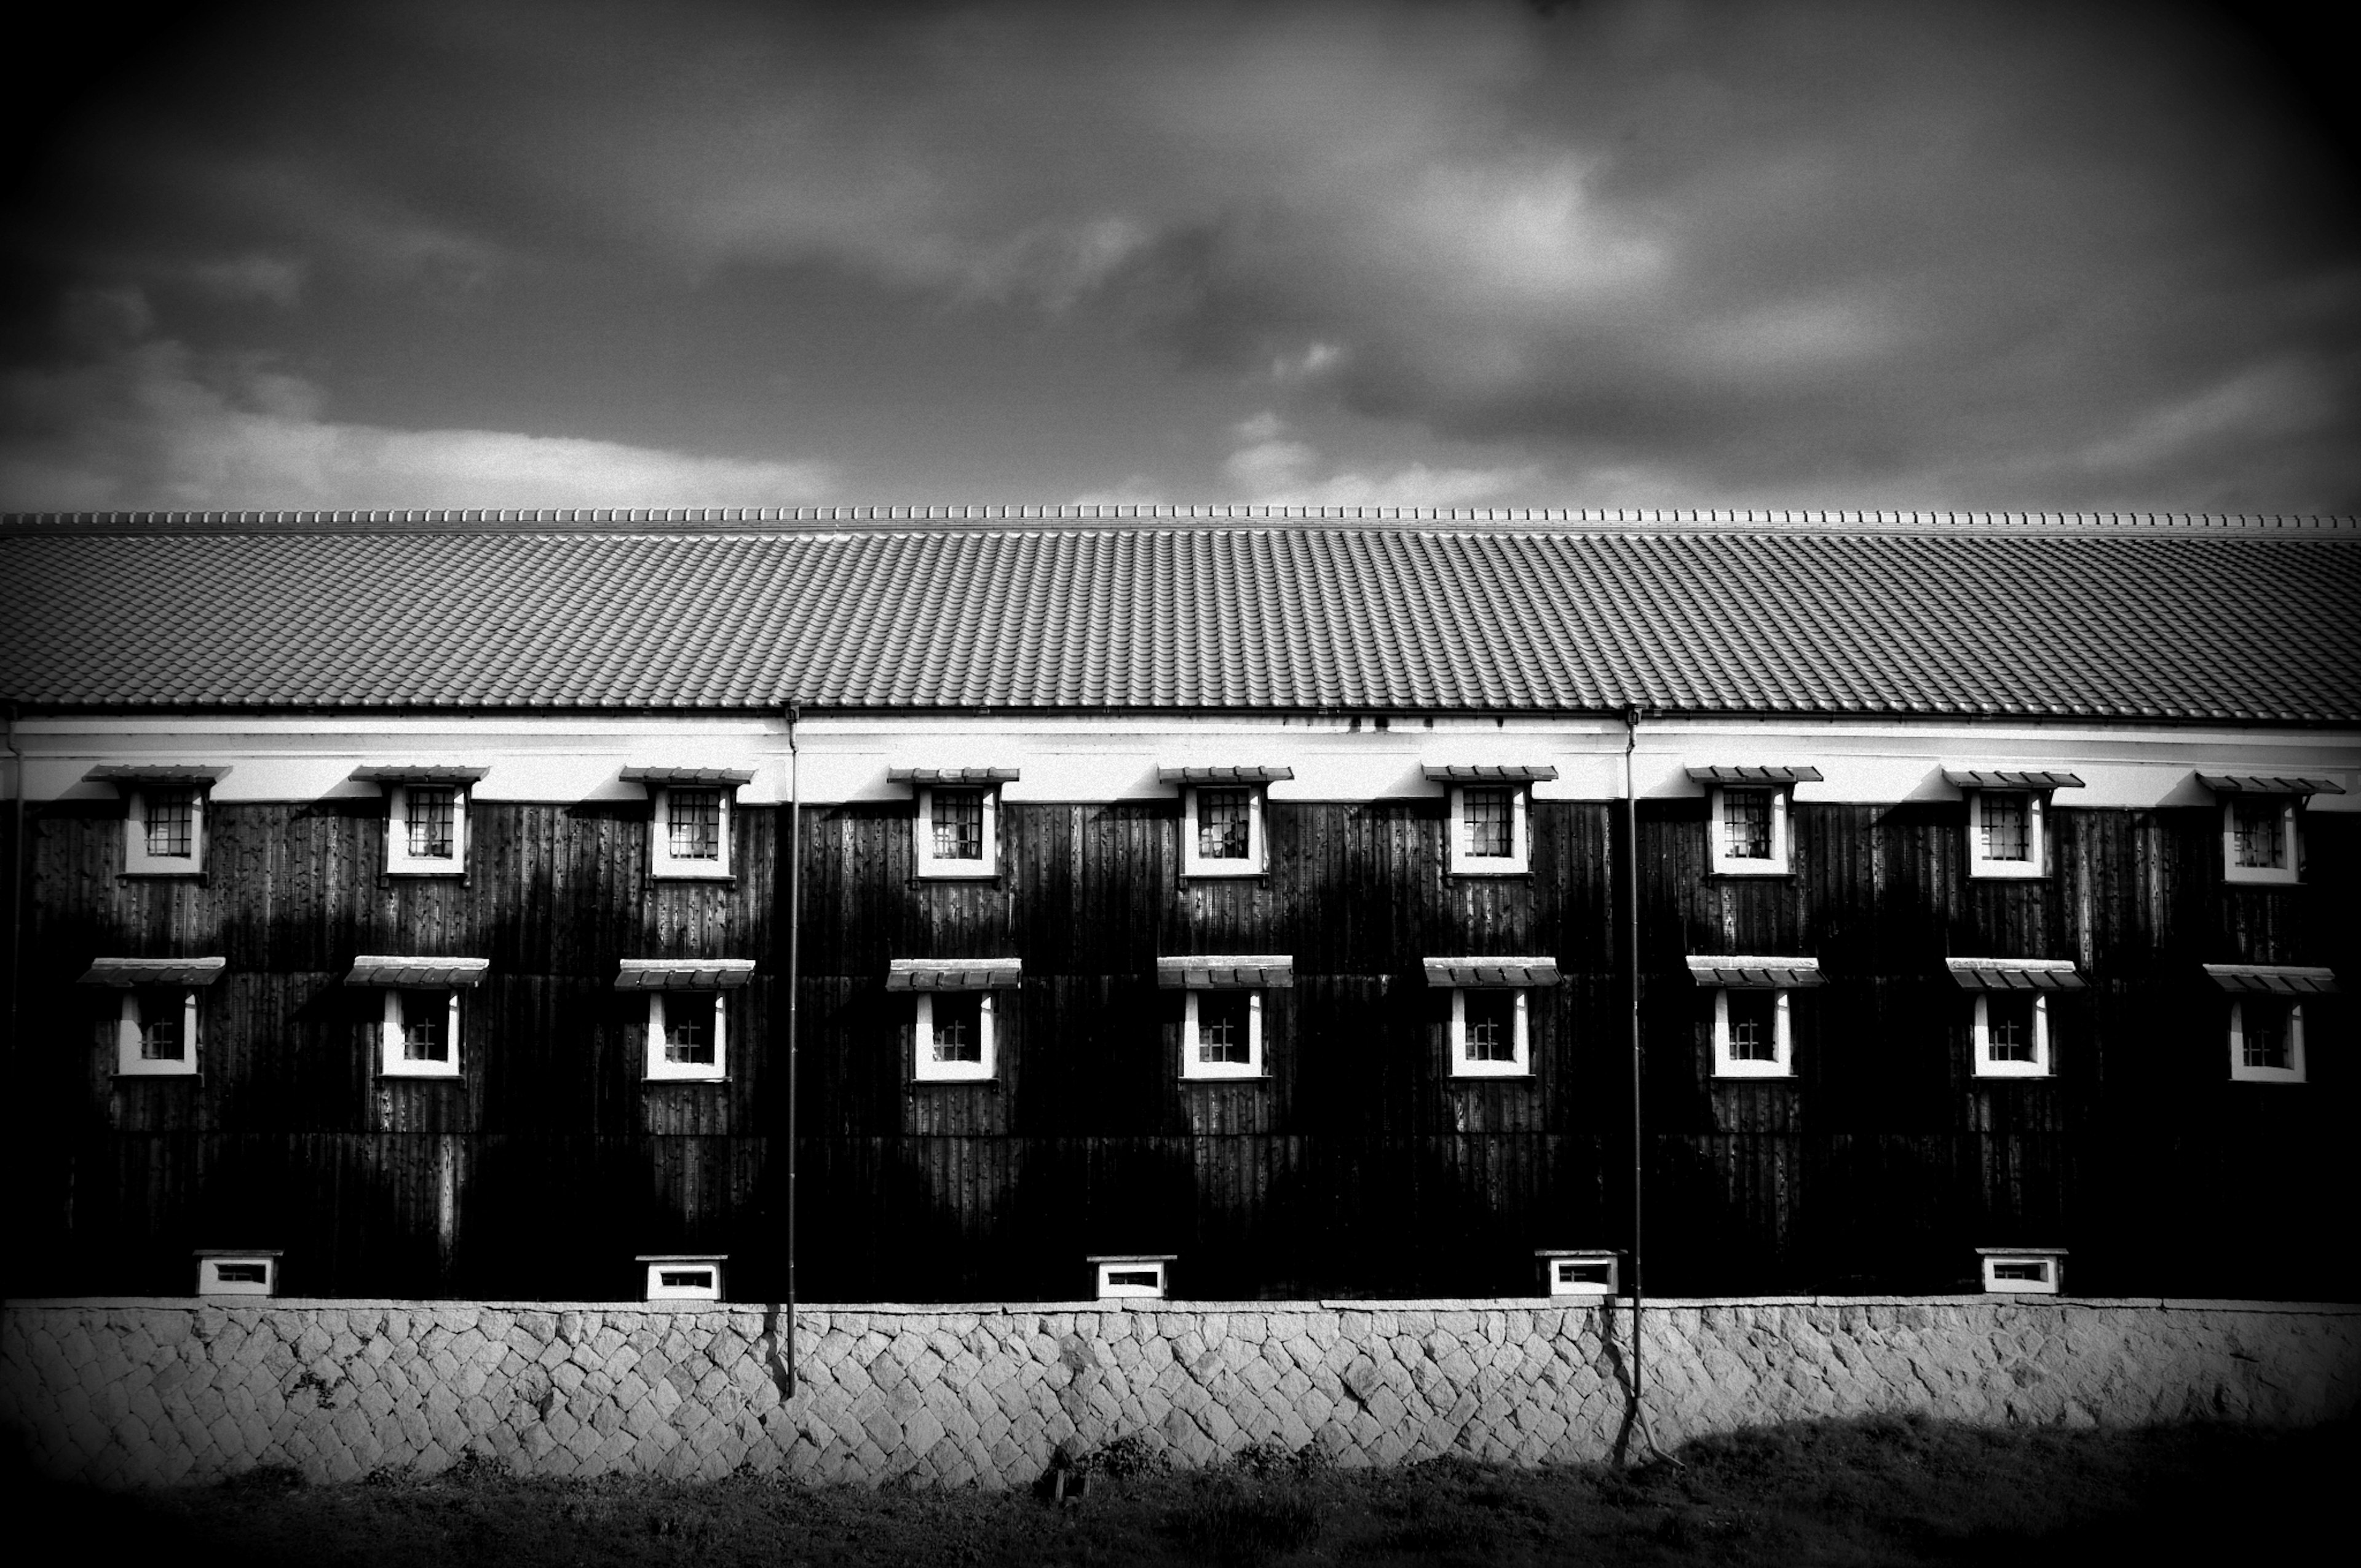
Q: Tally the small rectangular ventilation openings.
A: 5